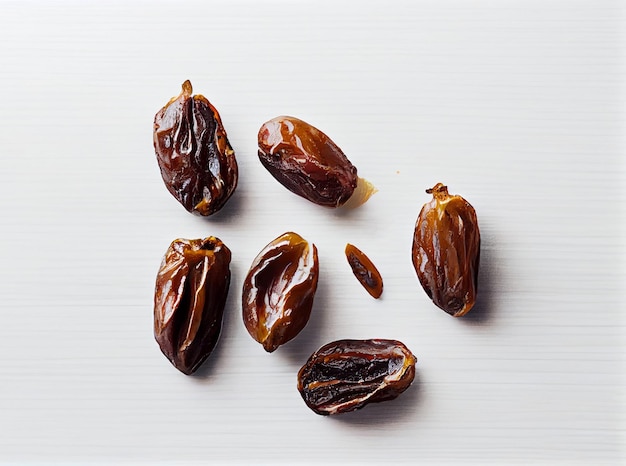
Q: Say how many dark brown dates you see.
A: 6